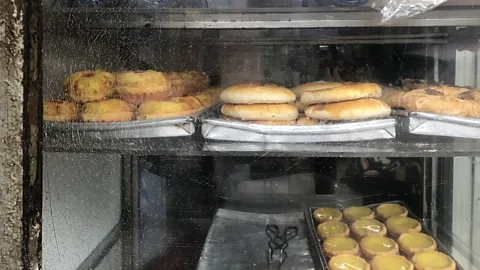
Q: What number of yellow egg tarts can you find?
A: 12